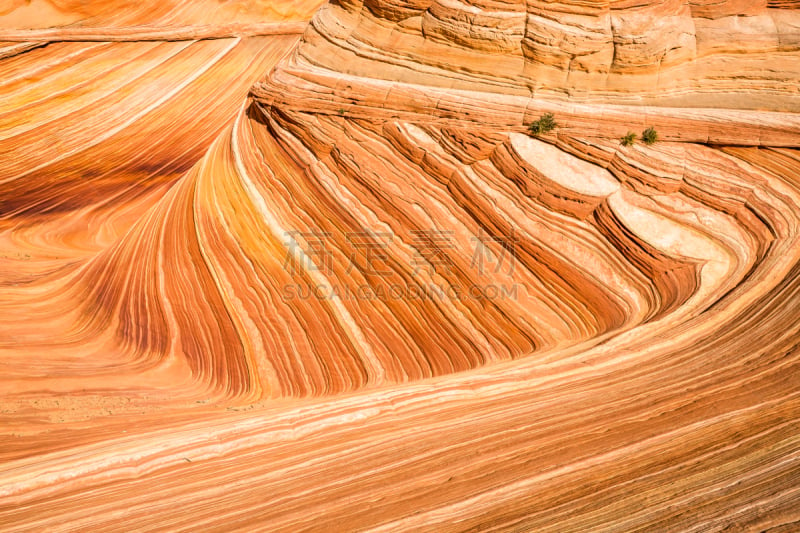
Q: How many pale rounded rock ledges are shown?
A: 2